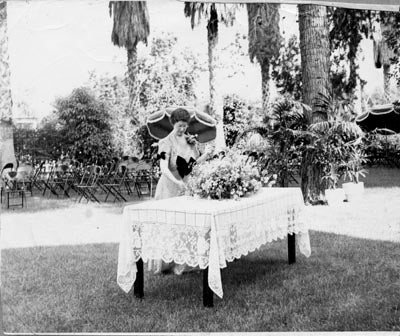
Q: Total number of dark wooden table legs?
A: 3